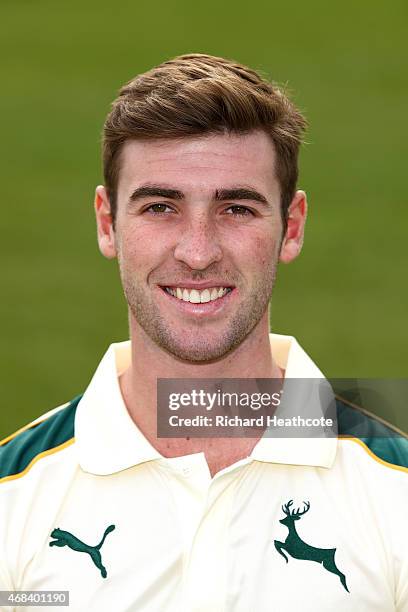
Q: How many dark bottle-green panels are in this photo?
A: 2